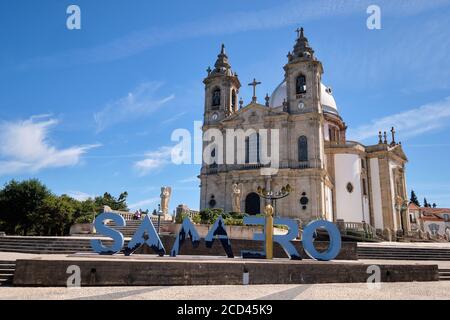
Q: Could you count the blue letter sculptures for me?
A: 6